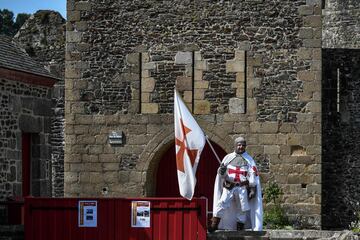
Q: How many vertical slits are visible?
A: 3